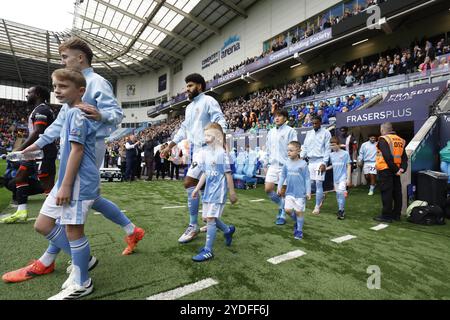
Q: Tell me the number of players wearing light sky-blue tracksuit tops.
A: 5